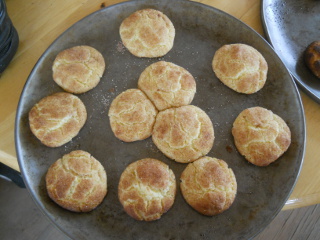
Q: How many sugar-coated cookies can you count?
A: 11